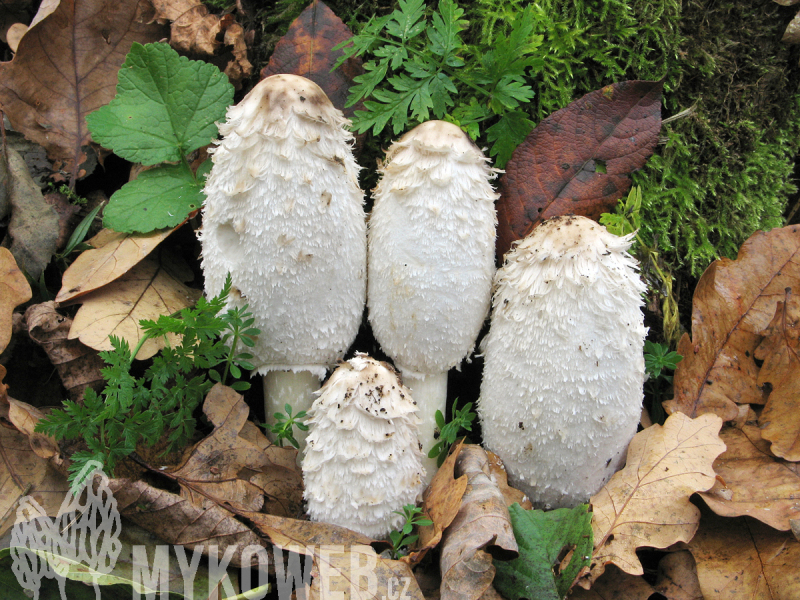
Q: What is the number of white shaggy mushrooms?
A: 4